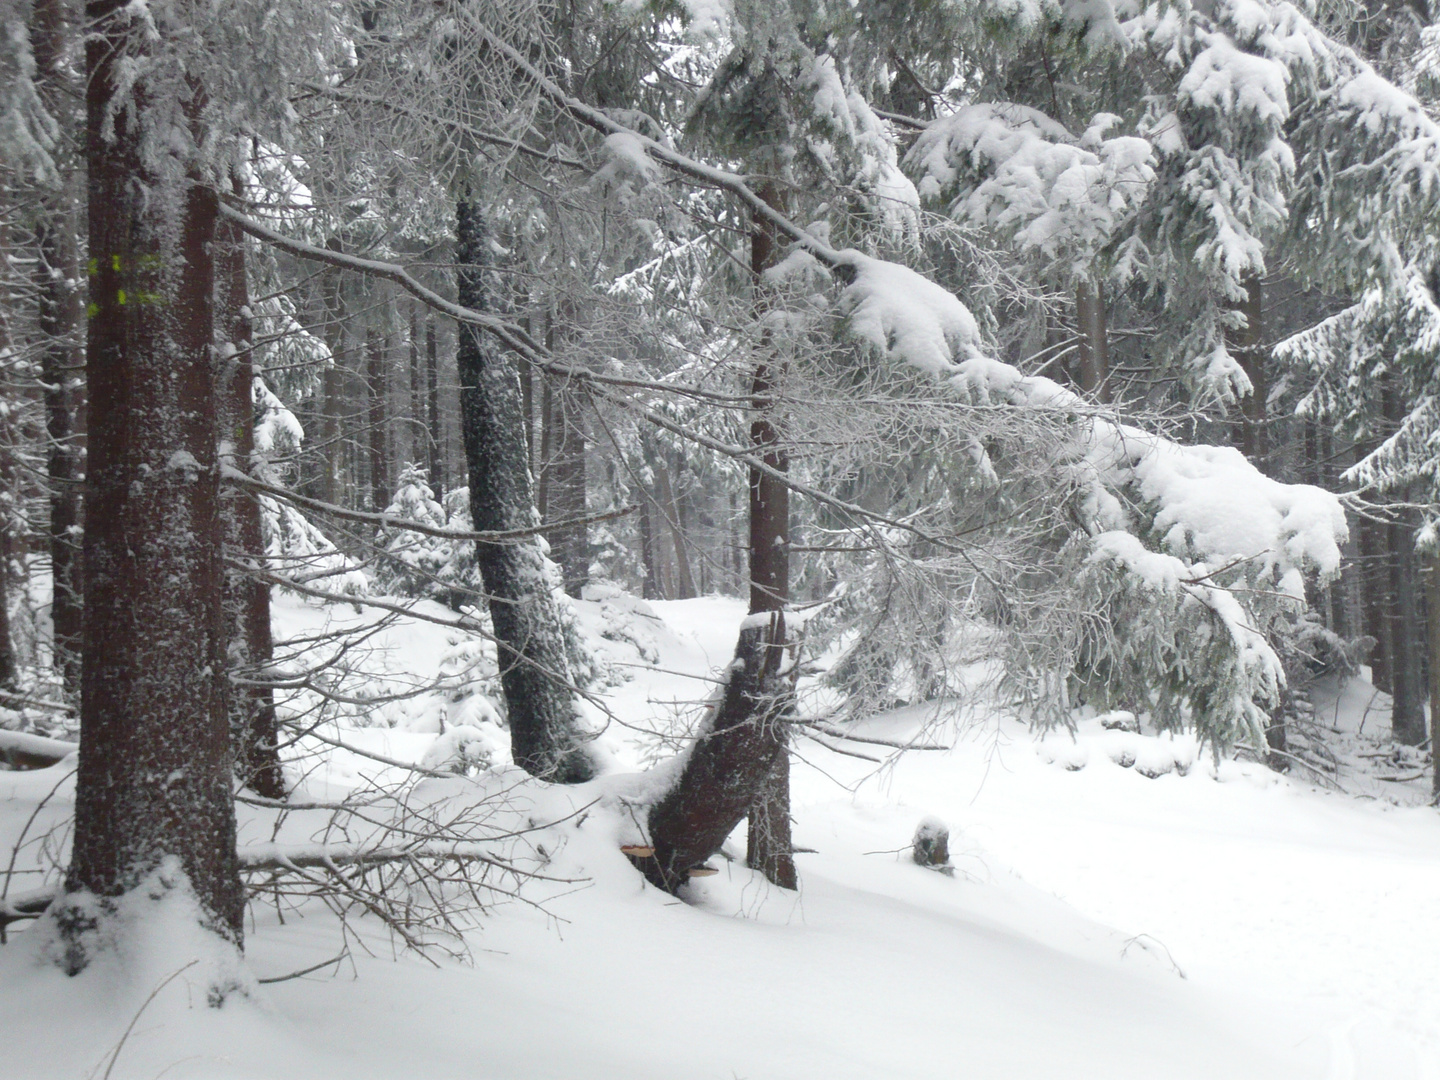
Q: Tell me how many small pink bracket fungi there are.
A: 2